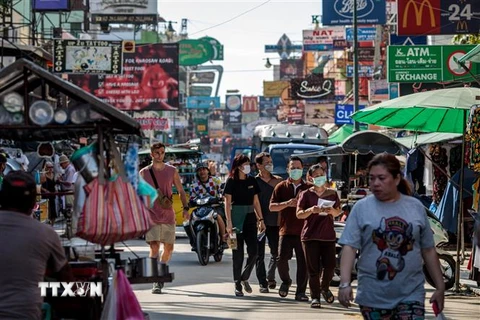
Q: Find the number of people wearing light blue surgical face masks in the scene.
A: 2